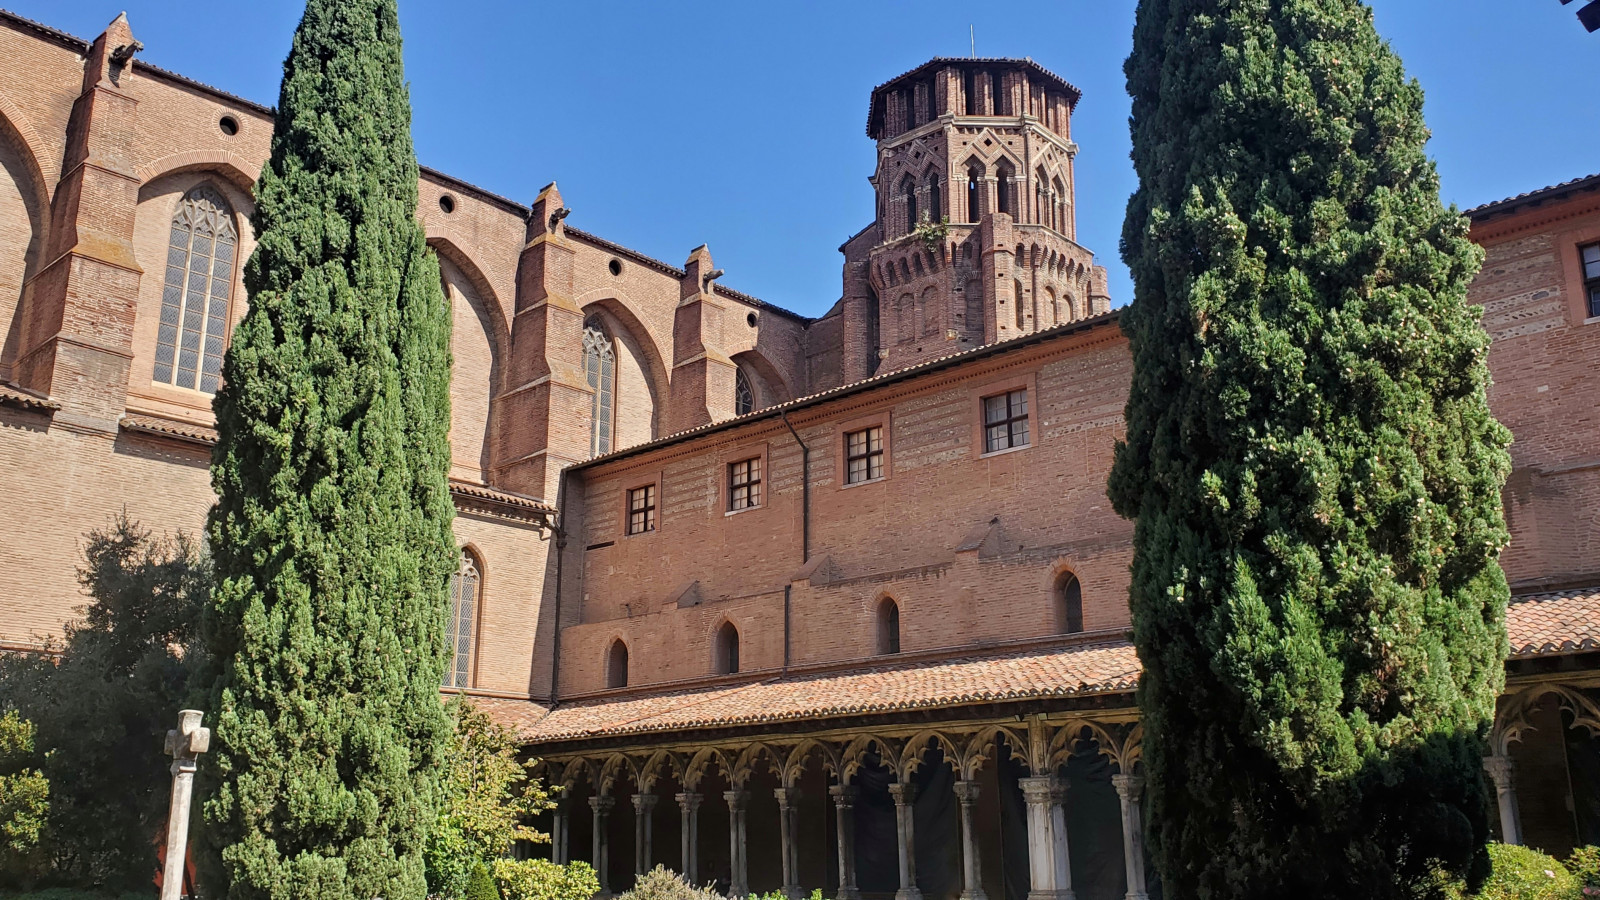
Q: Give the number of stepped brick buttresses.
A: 3